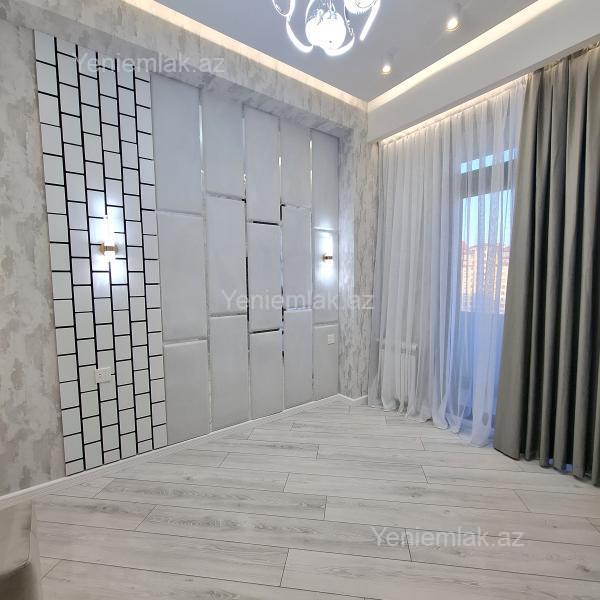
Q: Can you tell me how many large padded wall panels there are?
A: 15